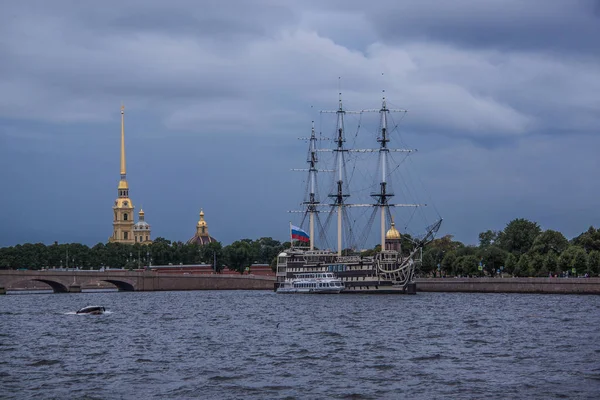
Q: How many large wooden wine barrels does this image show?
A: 0